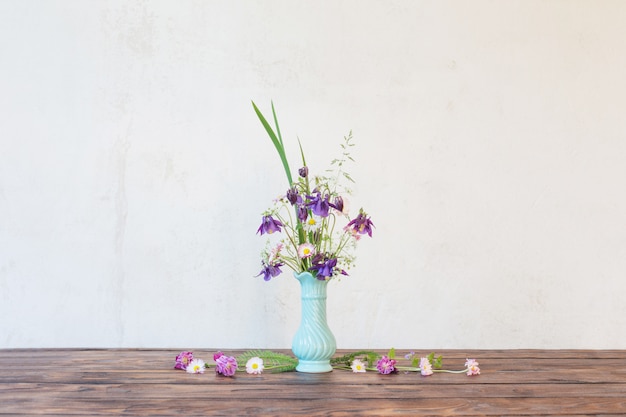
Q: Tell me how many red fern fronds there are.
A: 0